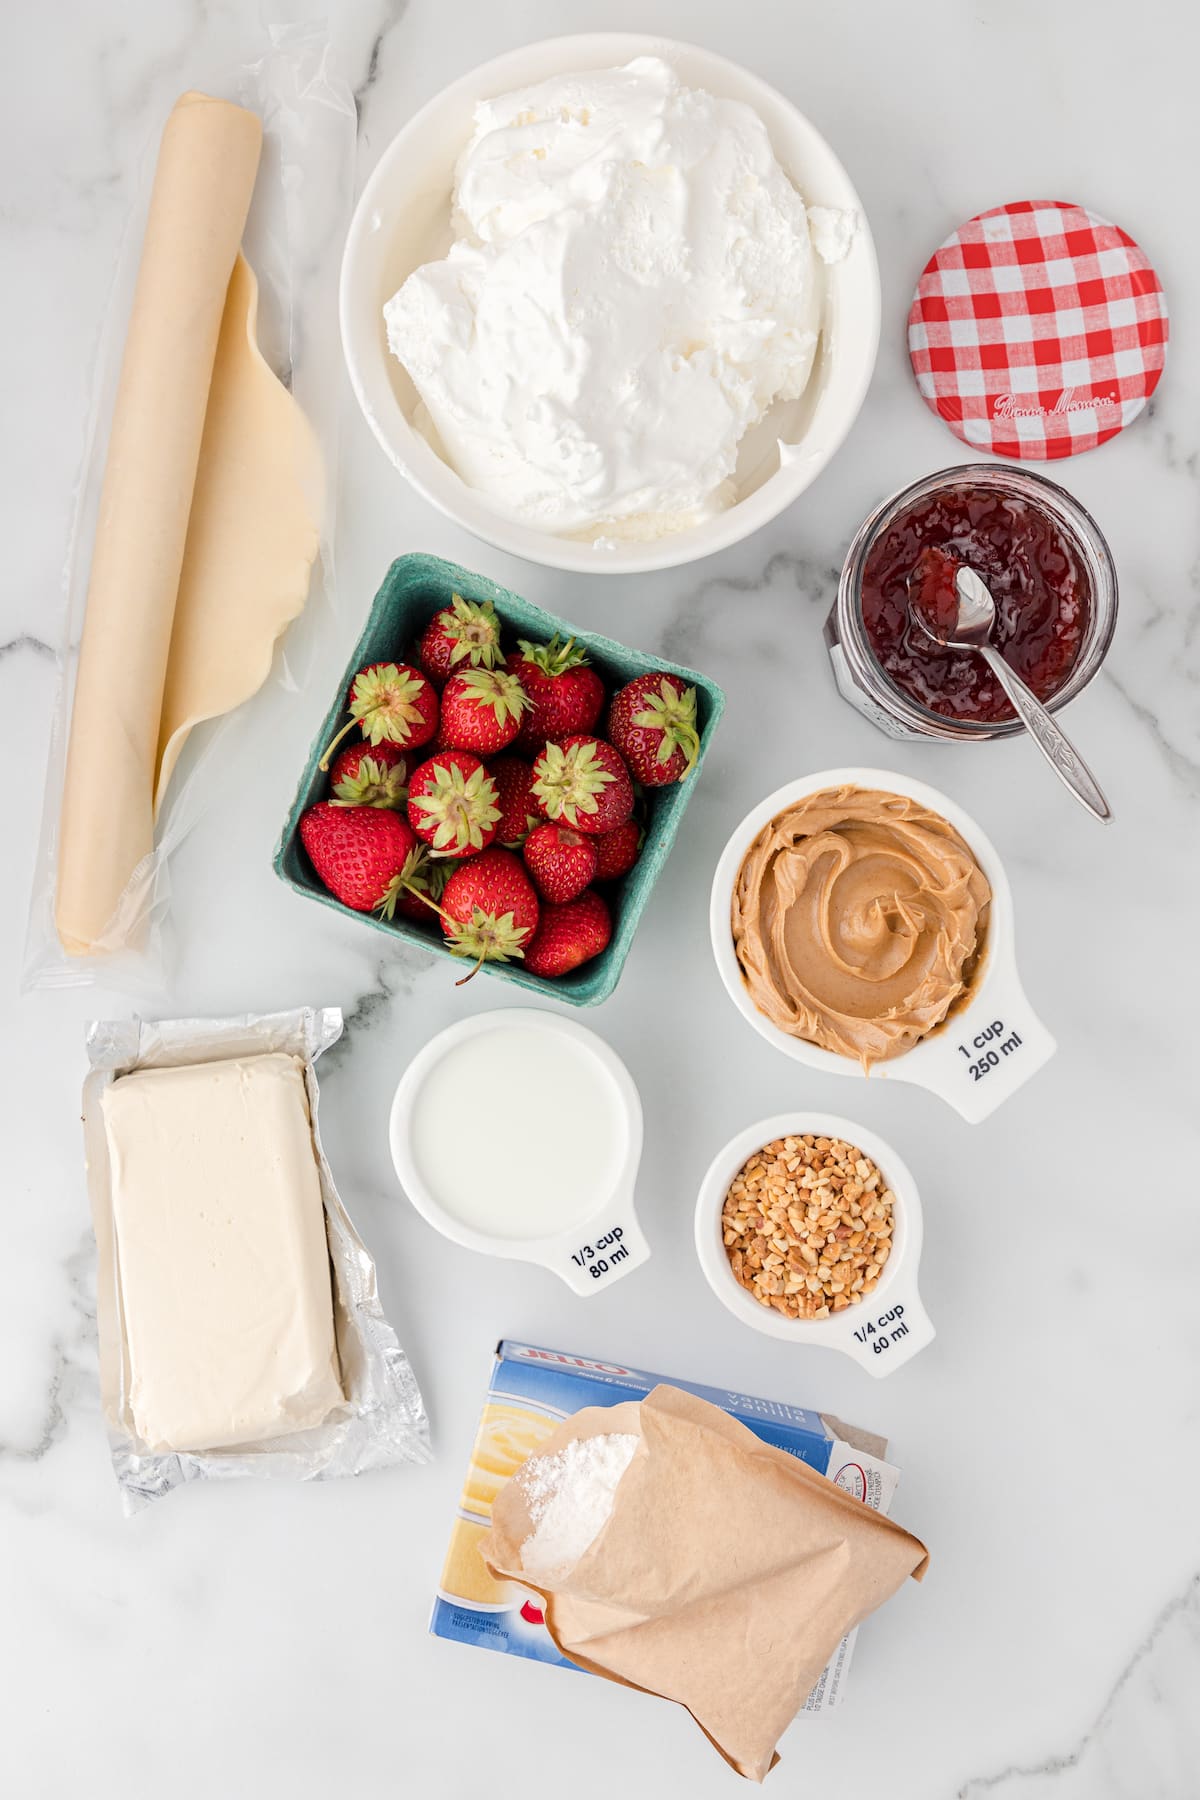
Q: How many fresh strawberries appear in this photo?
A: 15